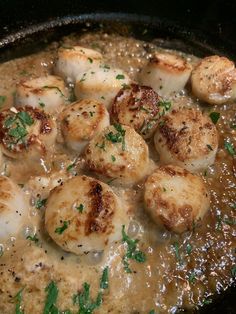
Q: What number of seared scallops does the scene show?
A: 13